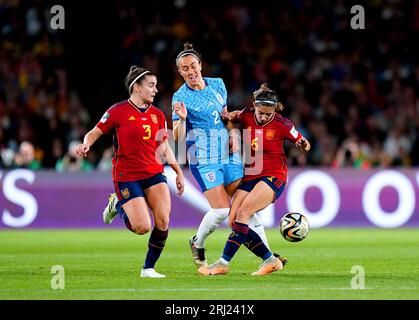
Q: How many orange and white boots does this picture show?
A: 2